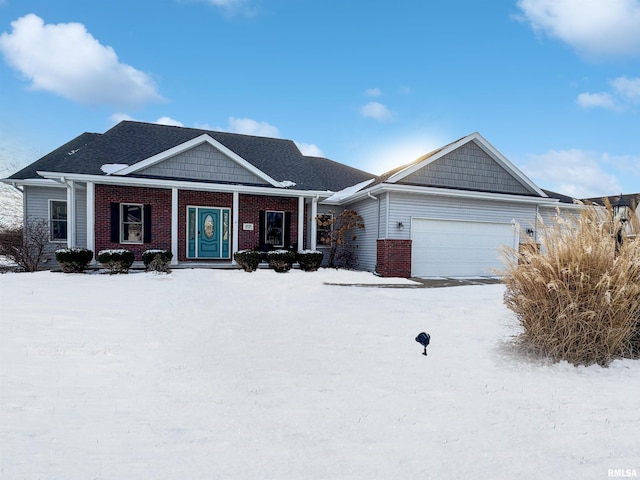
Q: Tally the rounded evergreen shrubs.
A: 6